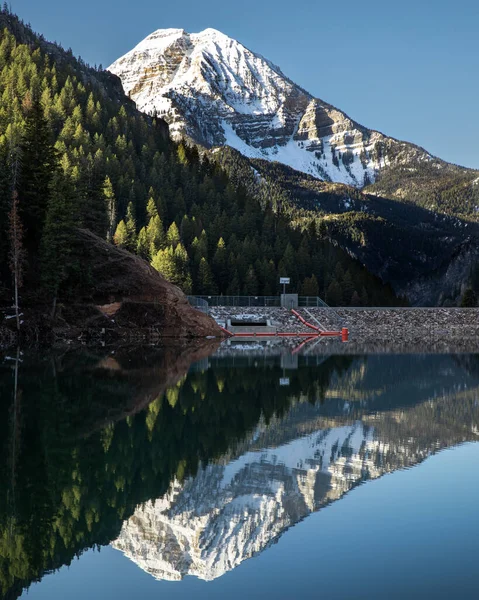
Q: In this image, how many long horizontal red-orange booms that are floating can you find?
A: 1